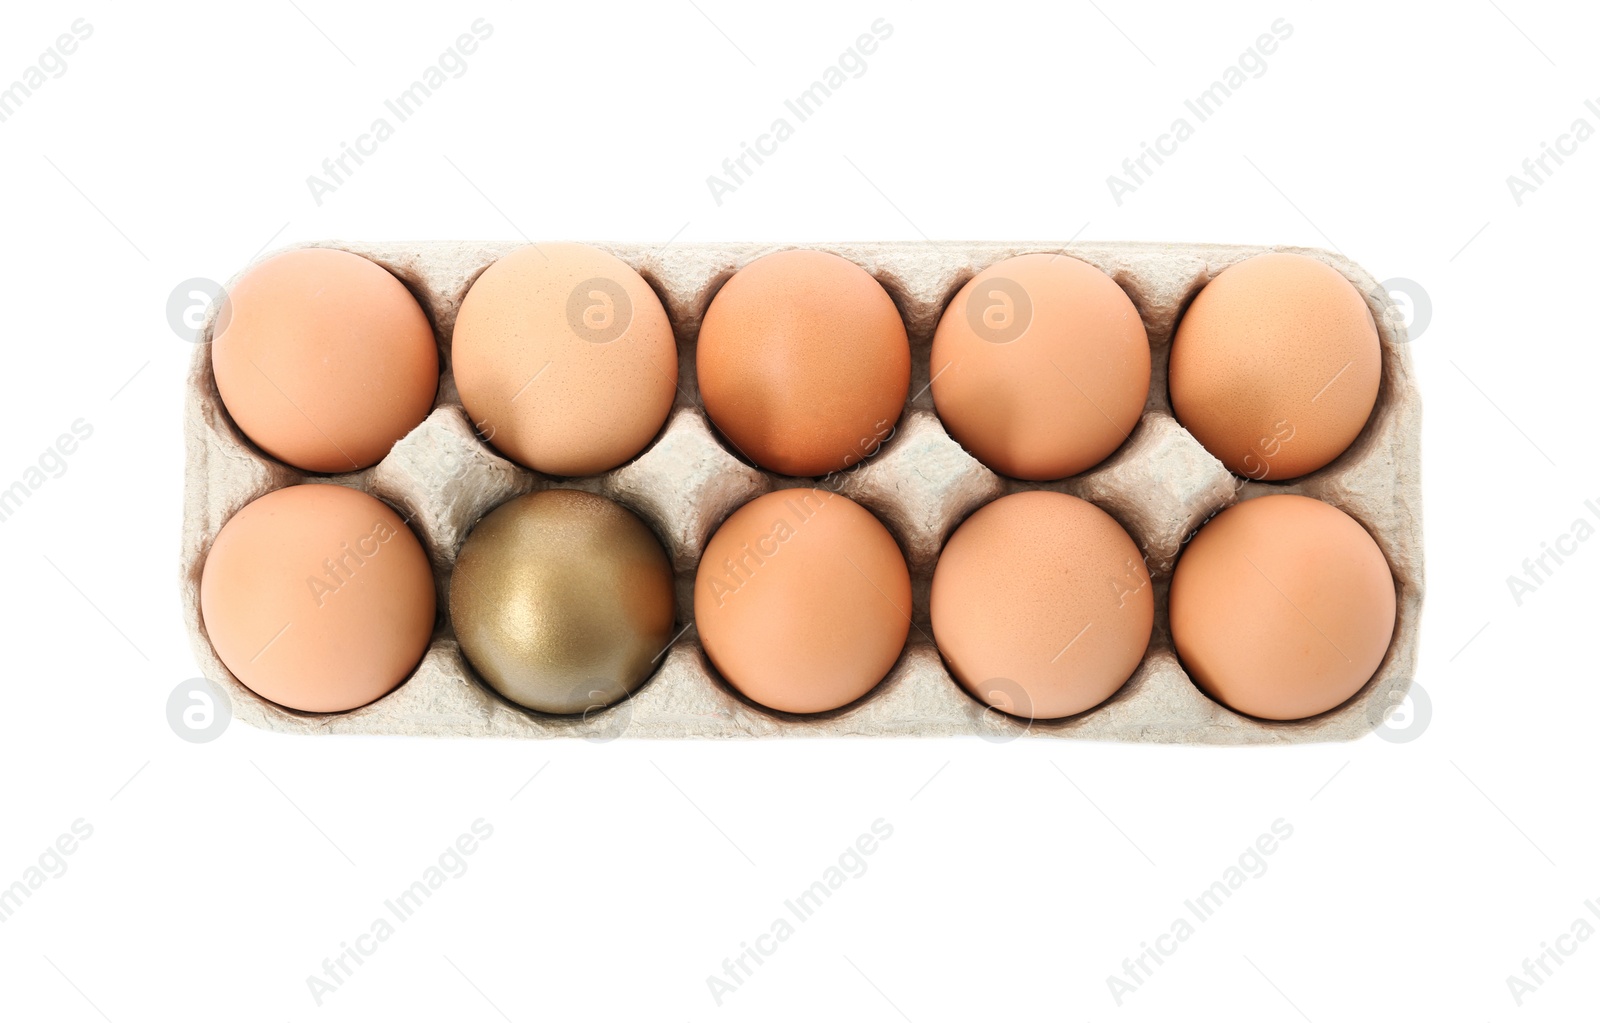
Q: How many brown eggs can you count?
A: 9